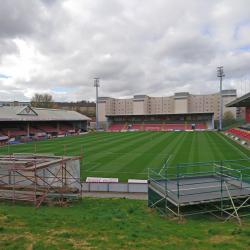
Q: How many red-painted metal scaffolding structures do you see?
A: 1